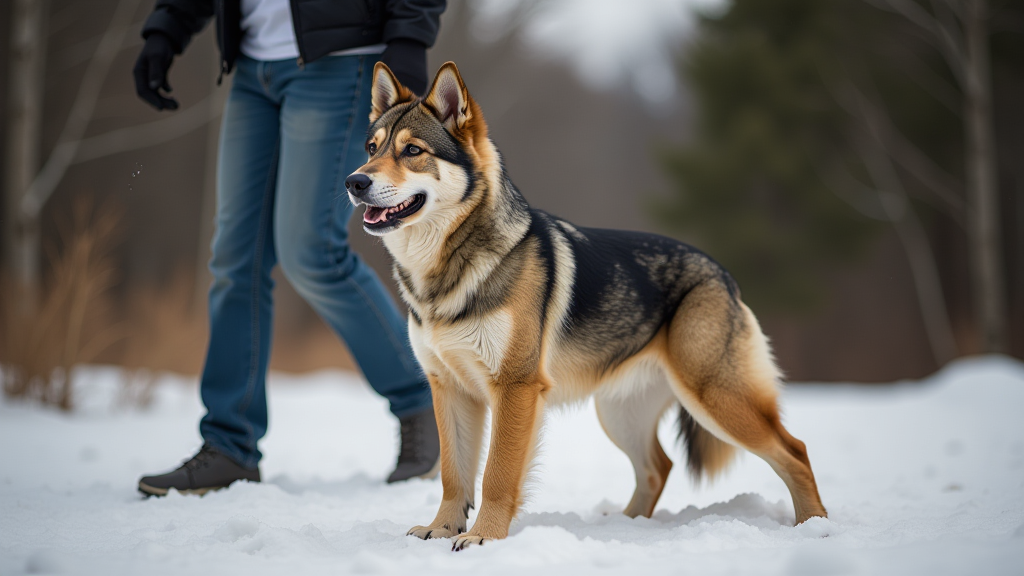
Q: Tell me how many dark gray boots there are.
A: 2